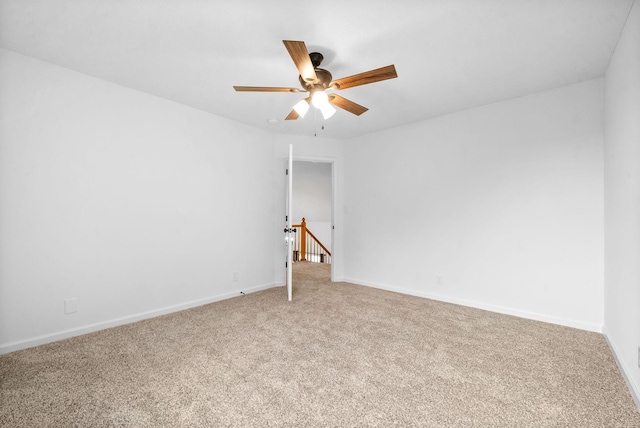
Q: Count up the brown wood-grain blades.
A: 5